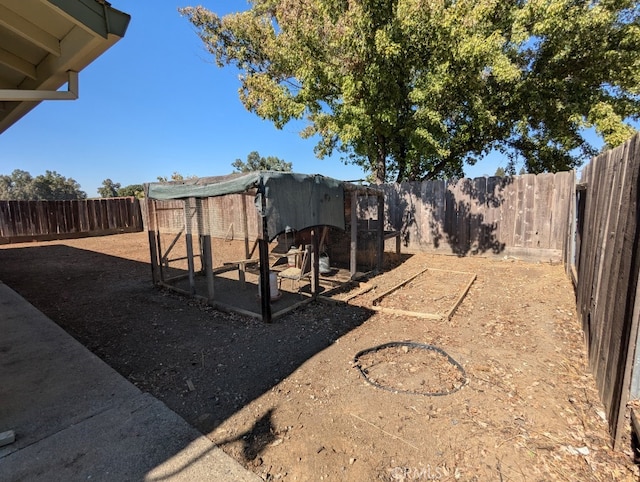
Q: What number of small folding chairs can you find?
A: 1